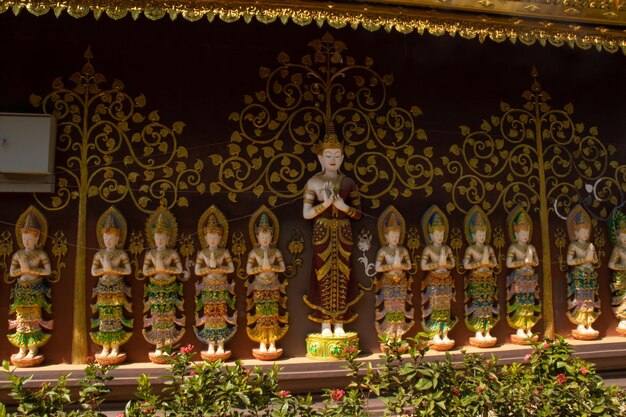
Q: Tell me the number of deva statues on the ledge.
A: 12